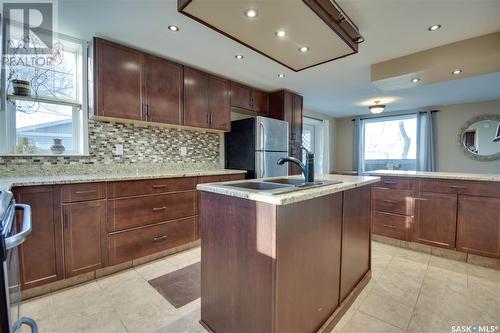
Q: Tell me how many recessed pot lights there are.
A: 9